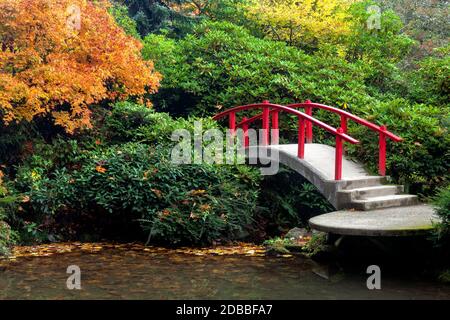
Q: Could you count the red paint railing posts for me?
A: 9